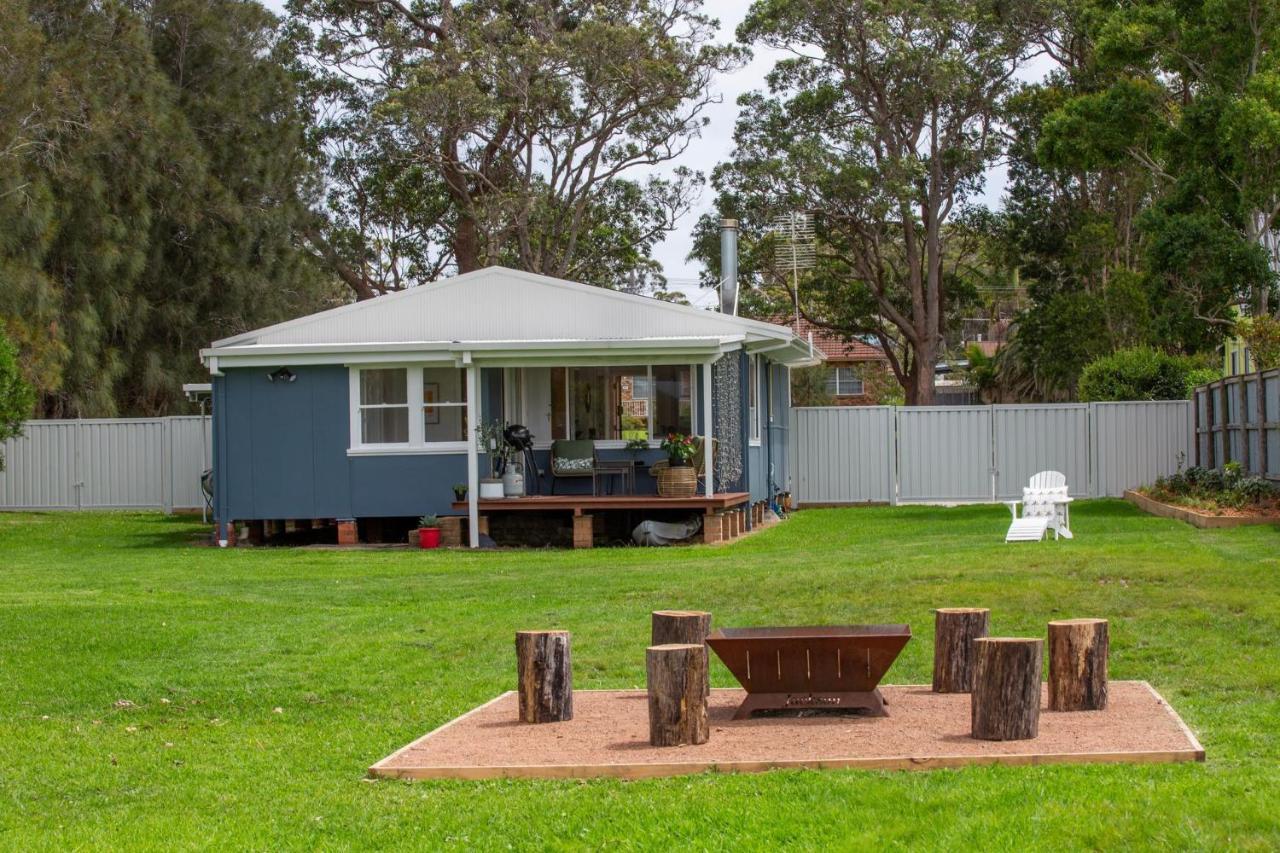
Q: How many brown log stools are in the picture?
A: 6